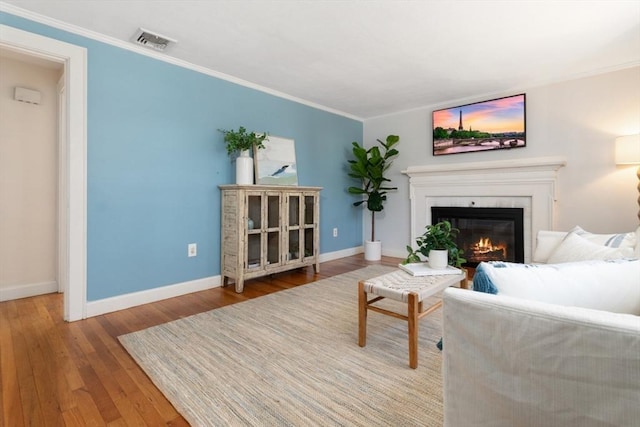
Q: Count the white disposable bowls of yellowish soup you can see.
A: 0